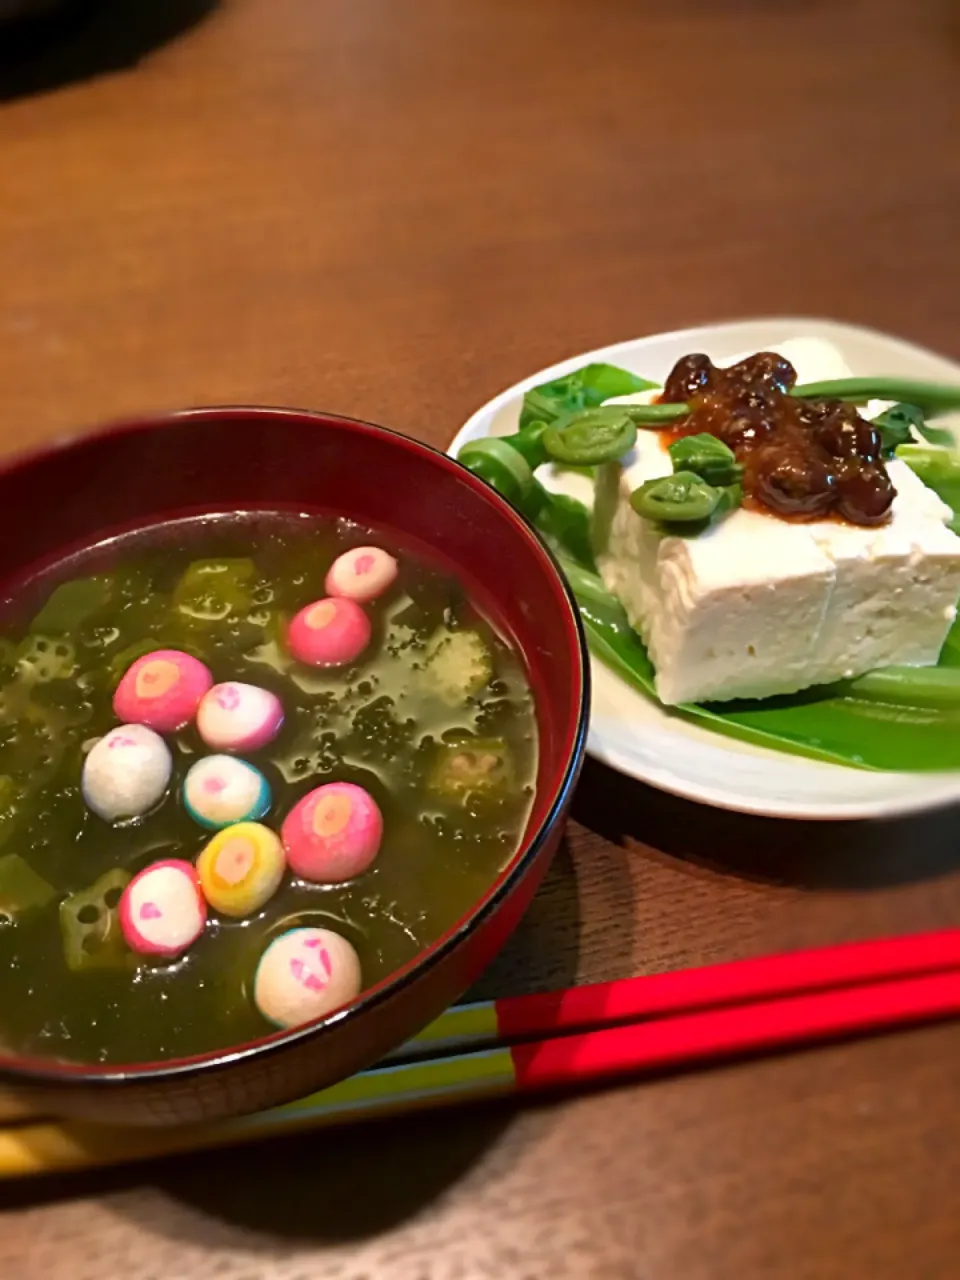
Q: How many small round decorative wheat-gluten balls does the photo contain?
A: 10